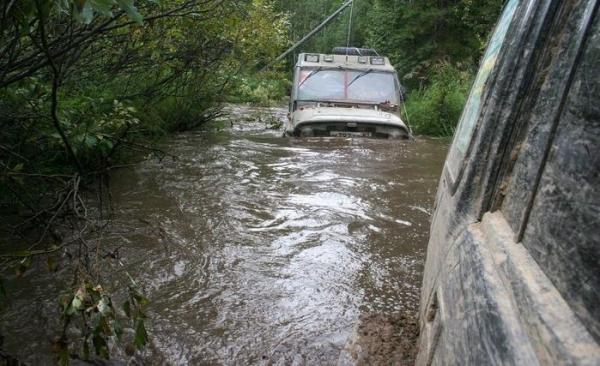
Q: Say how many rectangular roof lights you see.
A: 4